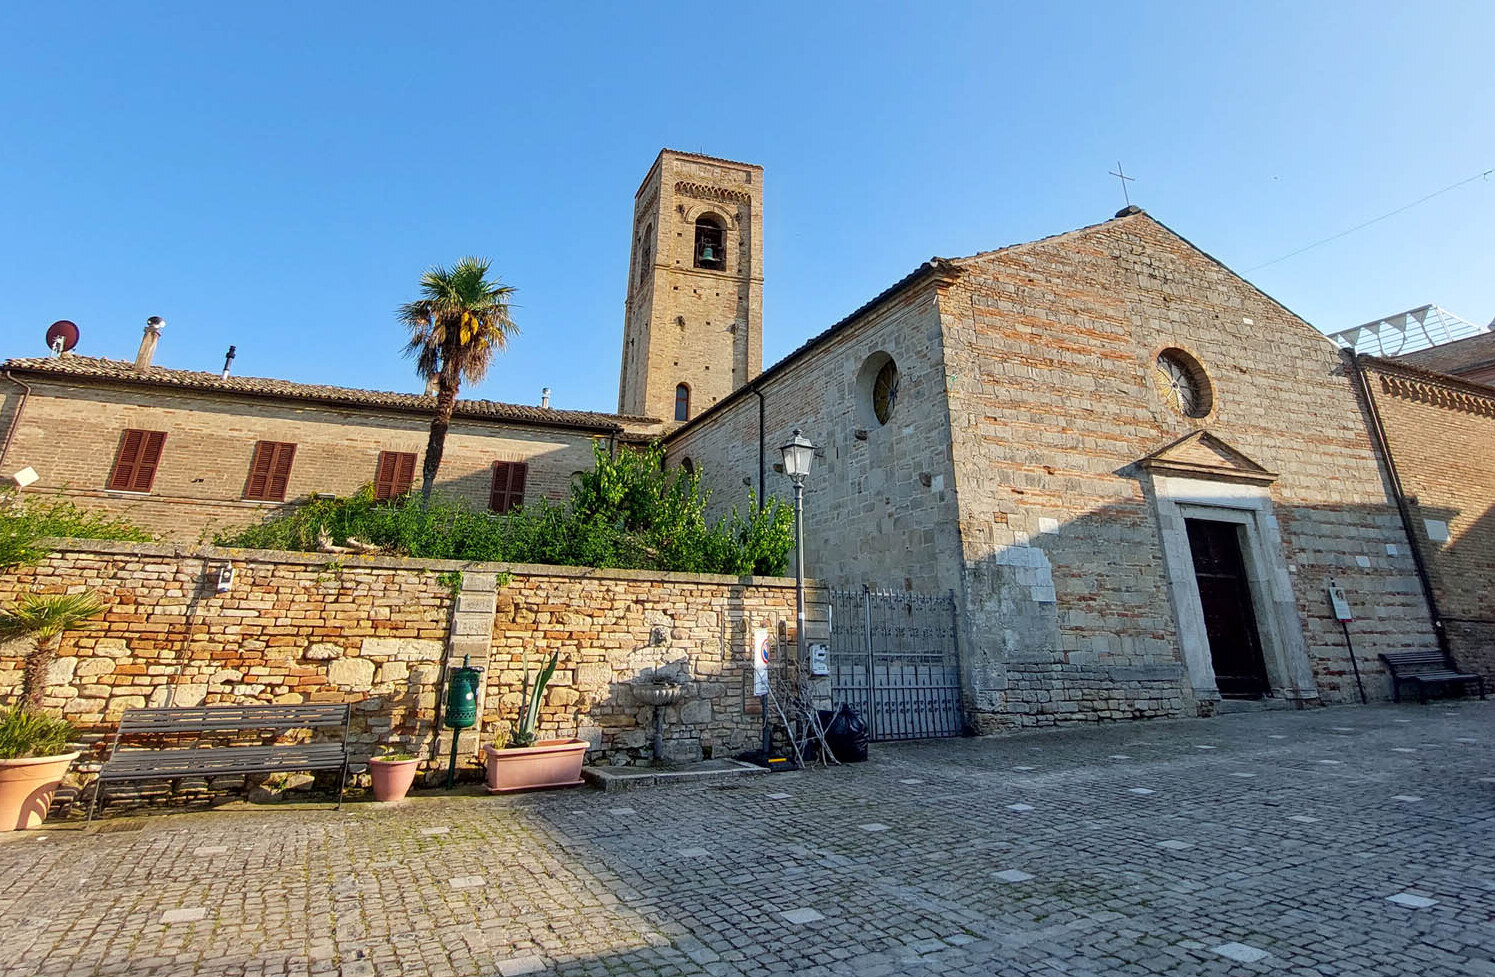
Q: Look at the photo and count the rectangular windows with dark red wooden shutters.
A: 4